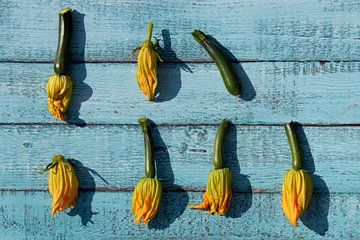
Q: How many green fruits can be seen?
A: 5